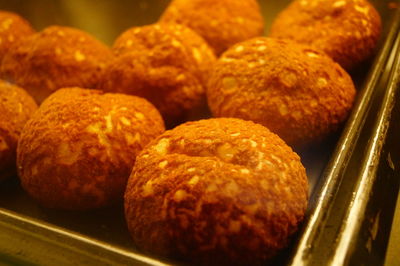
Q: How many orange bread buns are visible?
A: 9